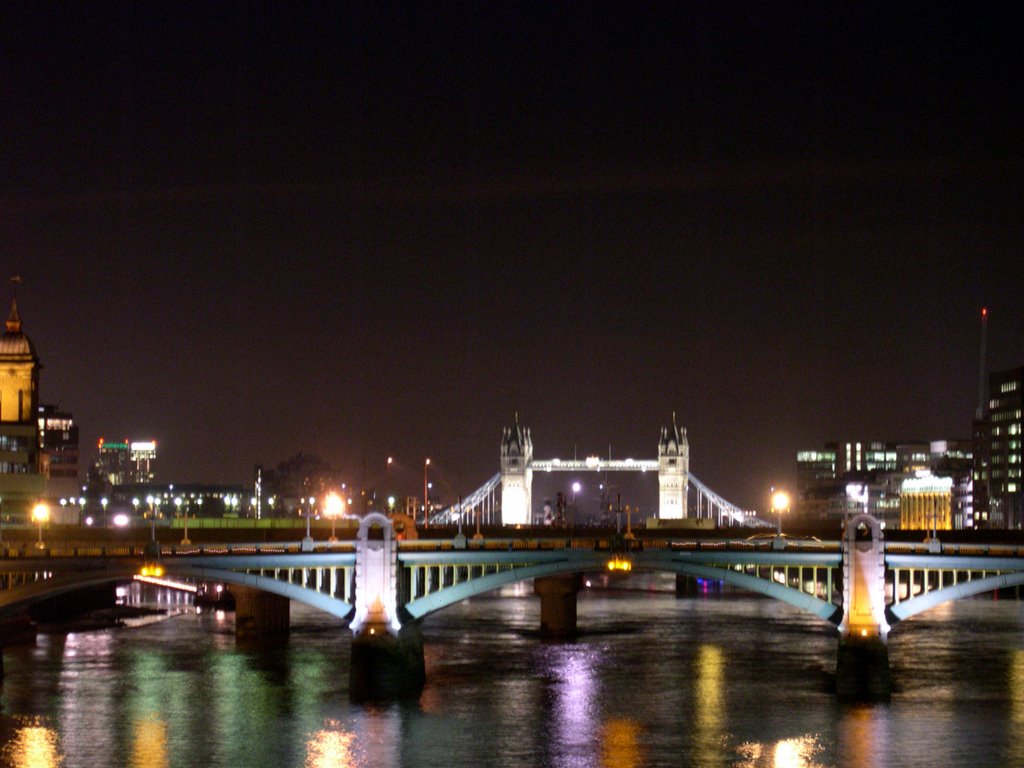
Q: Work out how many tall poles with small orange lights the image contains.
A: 2